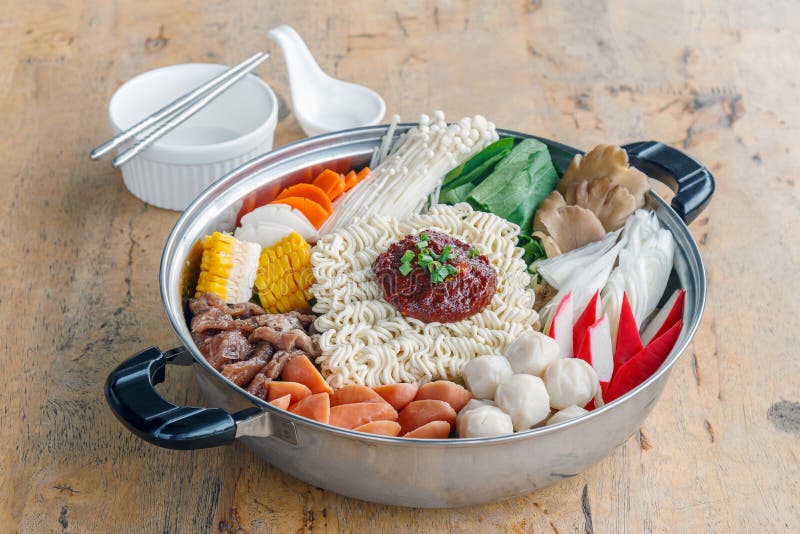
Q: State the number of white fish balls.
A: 7